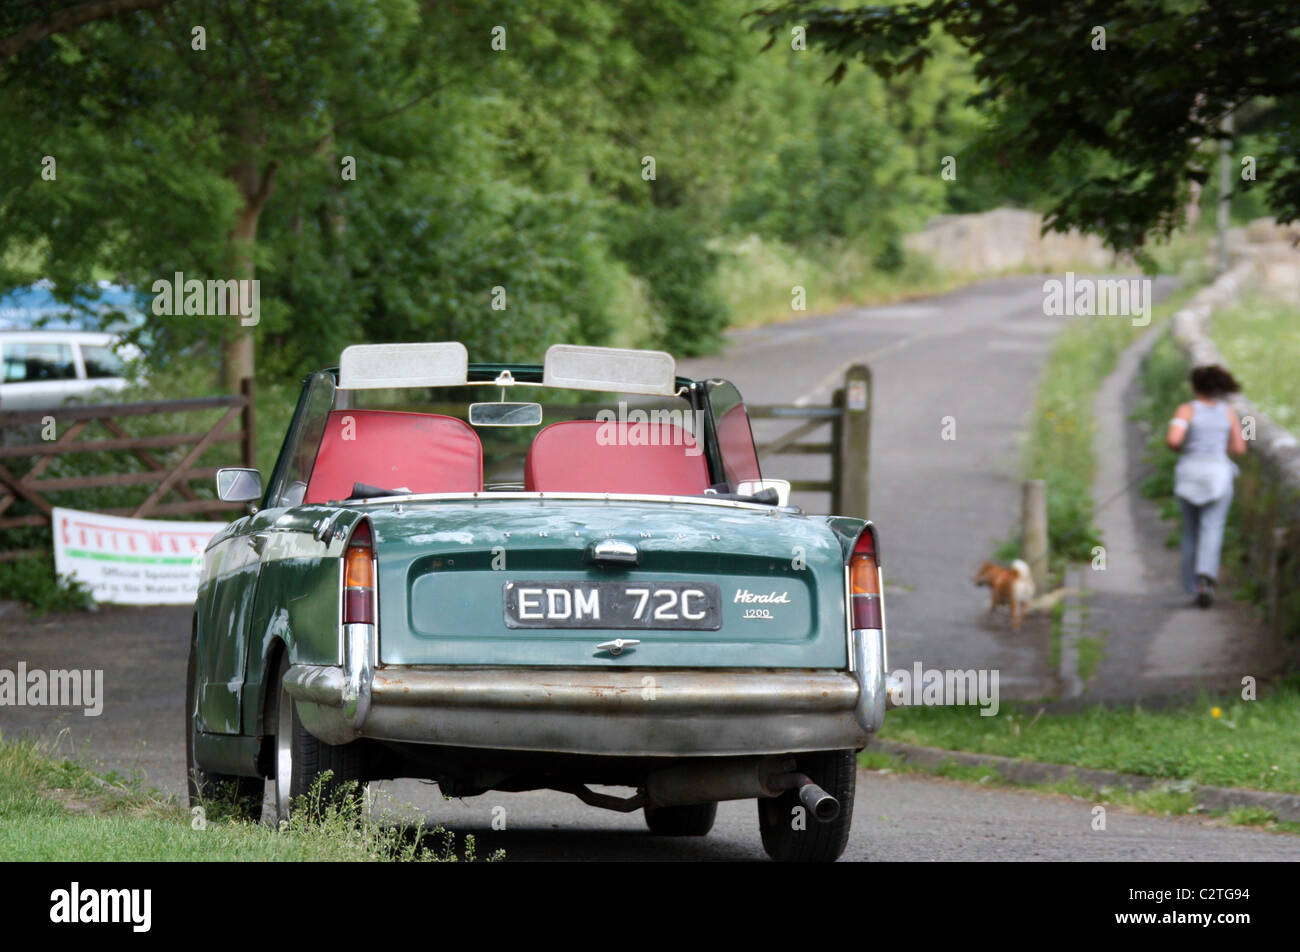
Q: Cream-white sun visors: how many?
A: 2